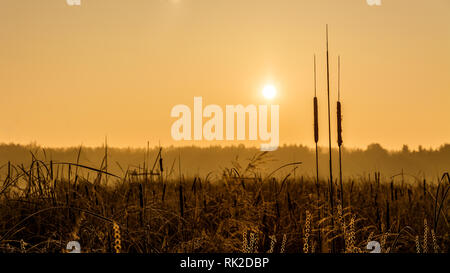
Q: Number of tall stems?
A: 3